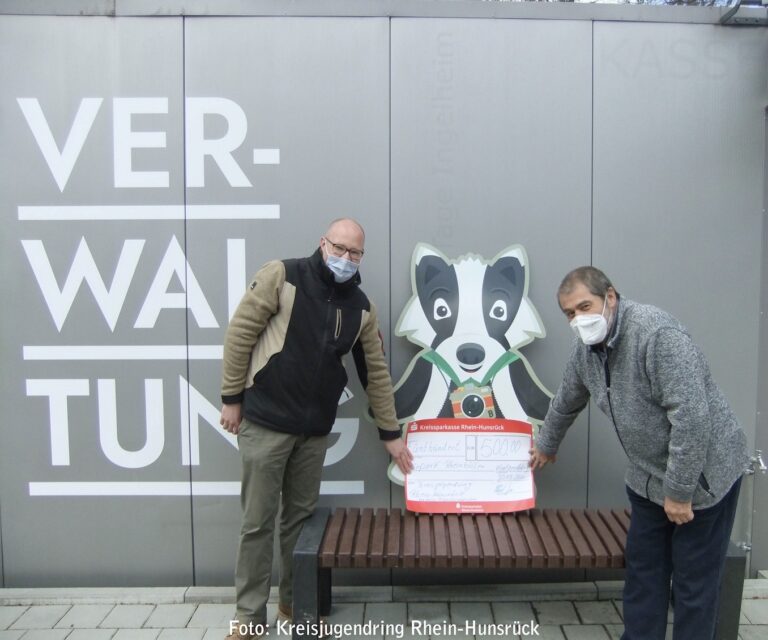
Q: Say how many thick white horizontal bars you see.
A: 3